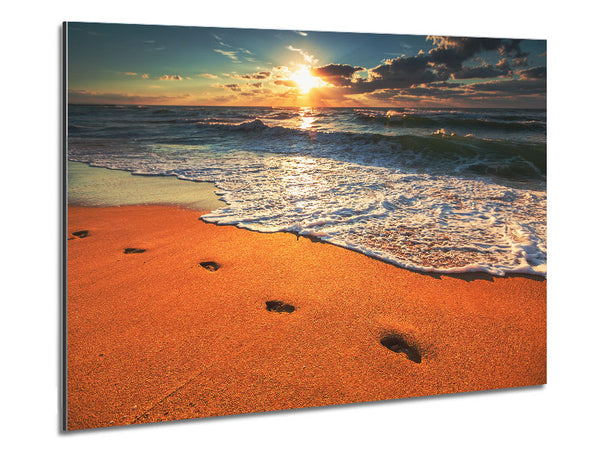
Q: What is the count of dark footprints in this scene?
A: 5